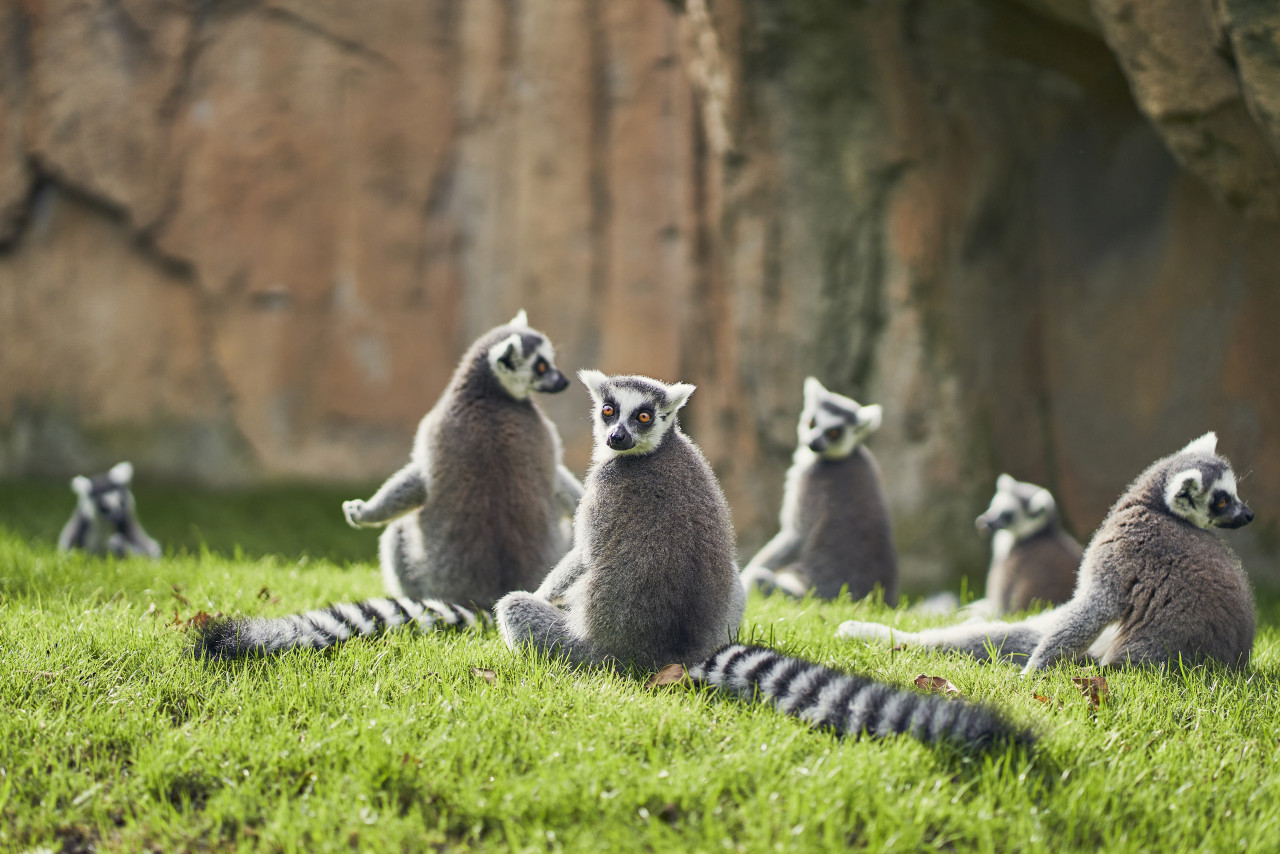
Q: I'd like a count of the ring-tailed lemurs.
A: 6